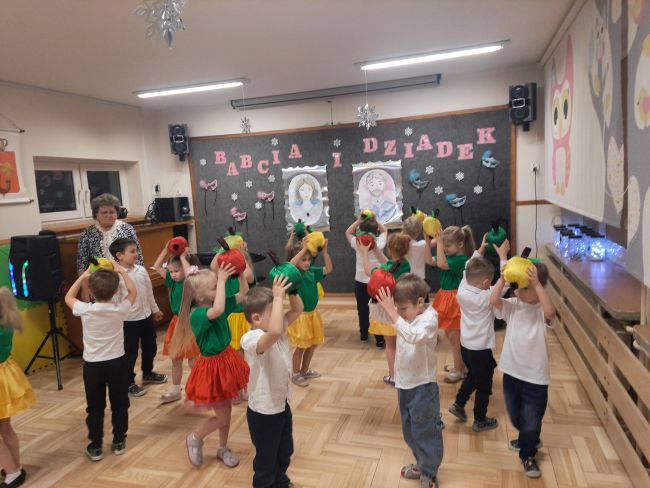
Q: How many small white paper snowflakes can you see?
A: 12